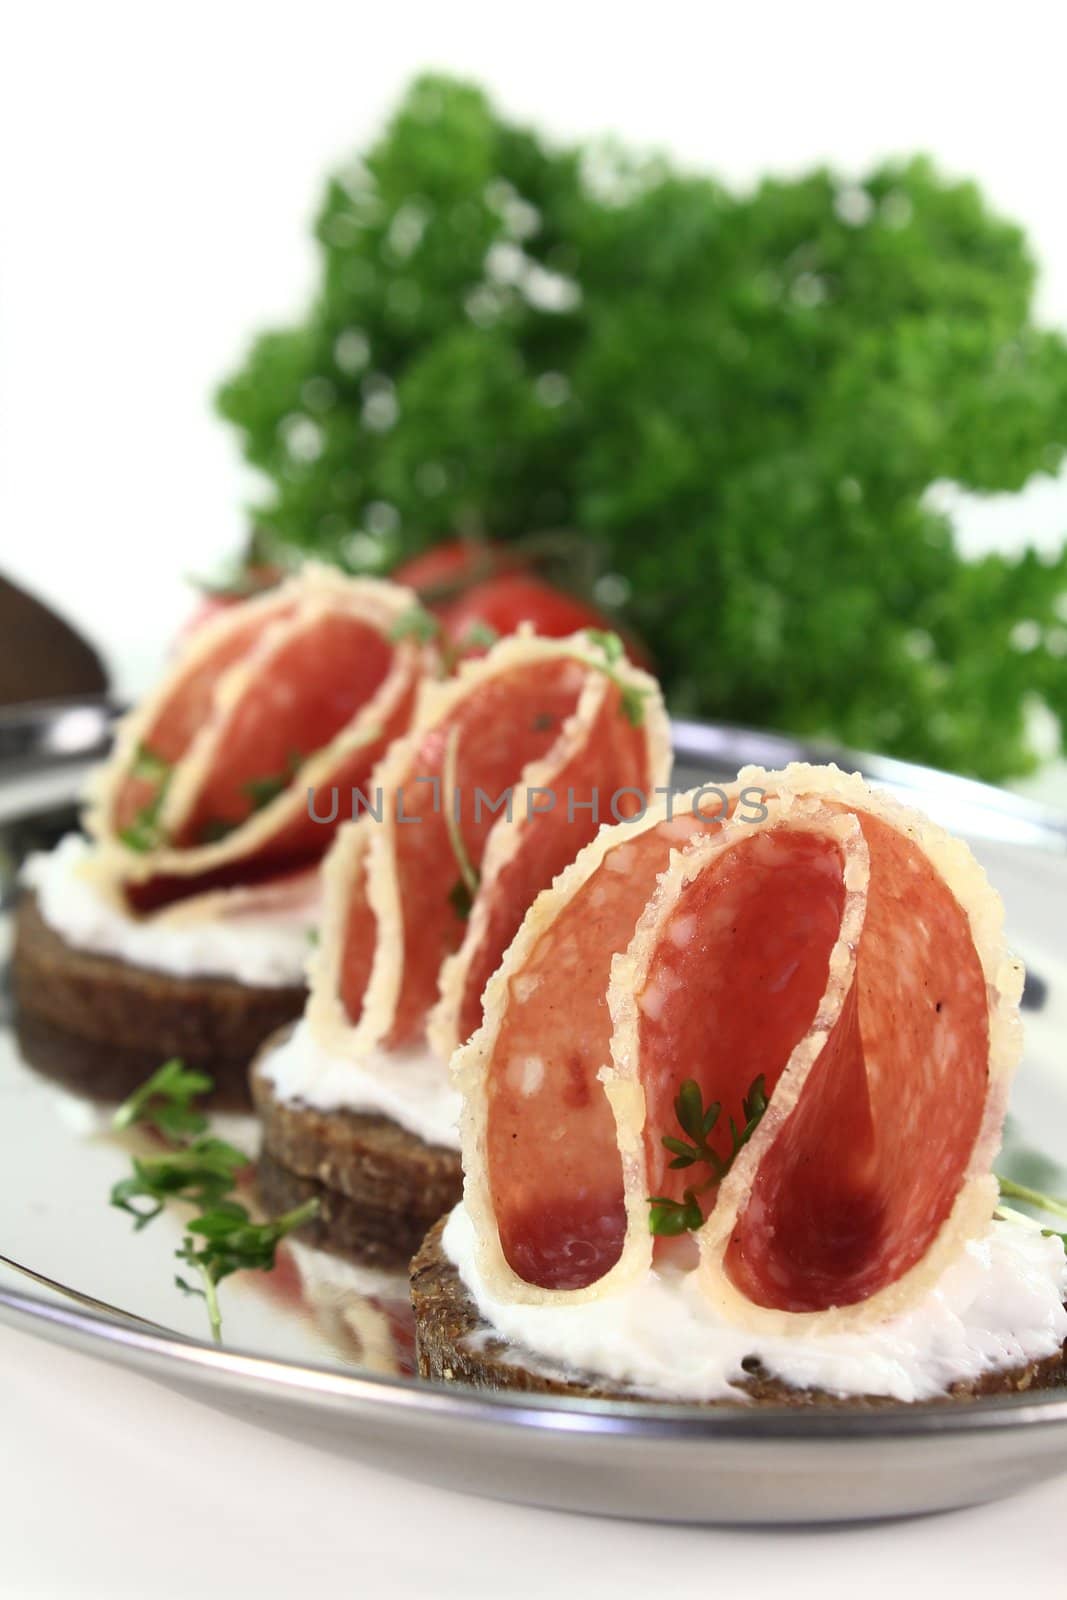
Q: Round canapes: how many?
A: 3